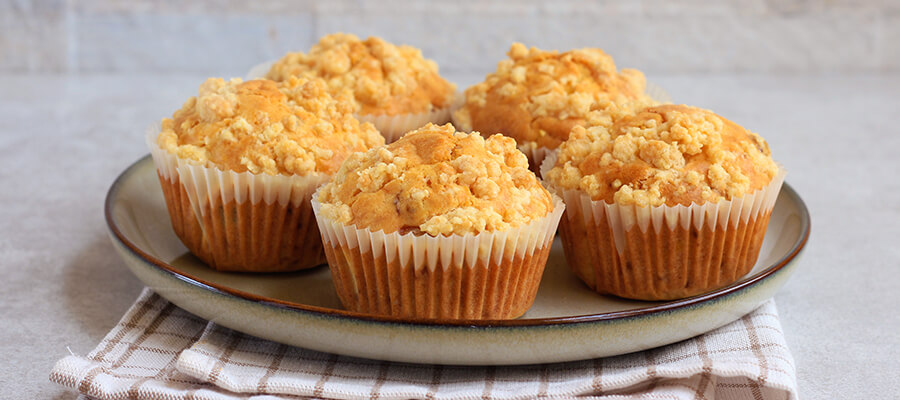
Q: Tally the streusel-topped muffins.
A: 5